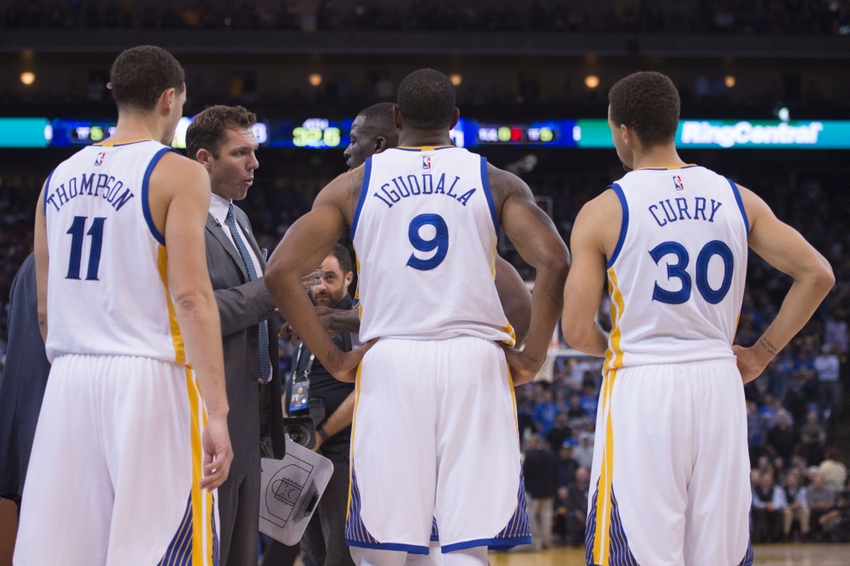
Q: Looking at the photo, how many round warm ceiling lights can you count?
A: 5